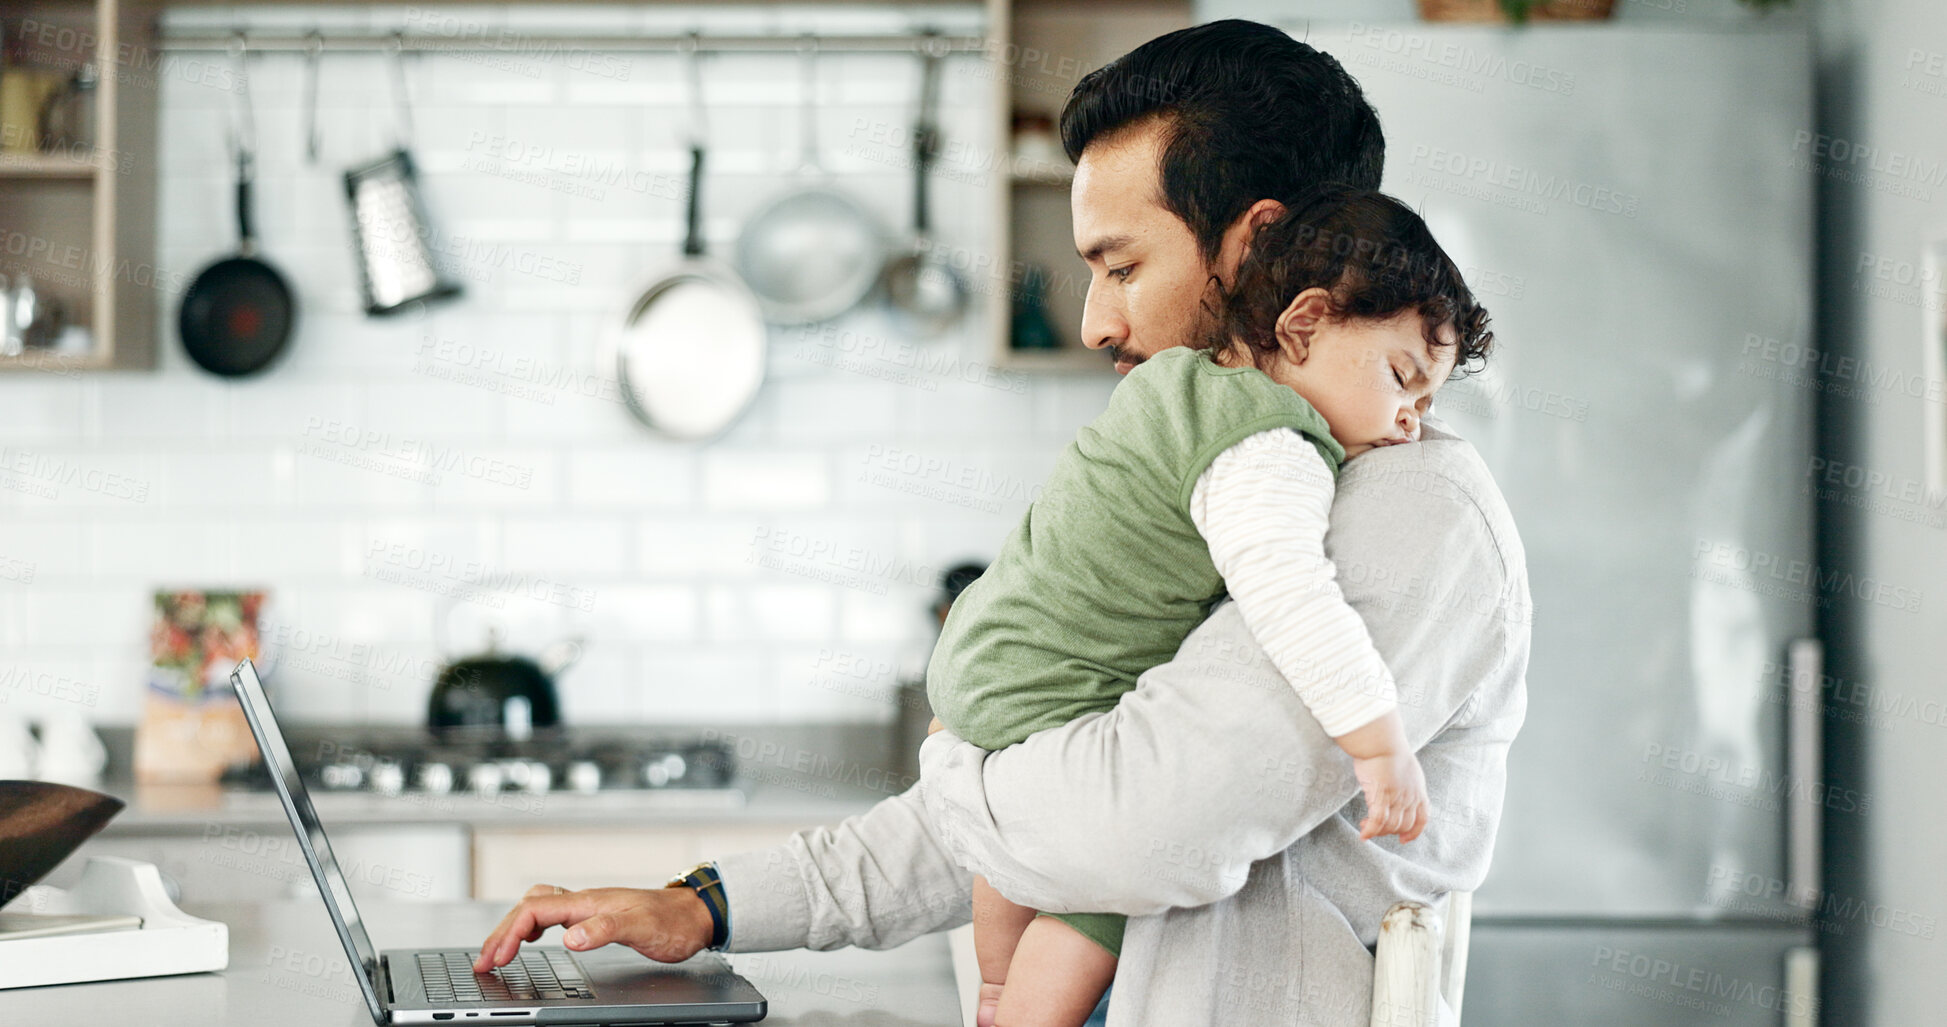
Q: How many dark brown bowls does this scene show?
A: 1